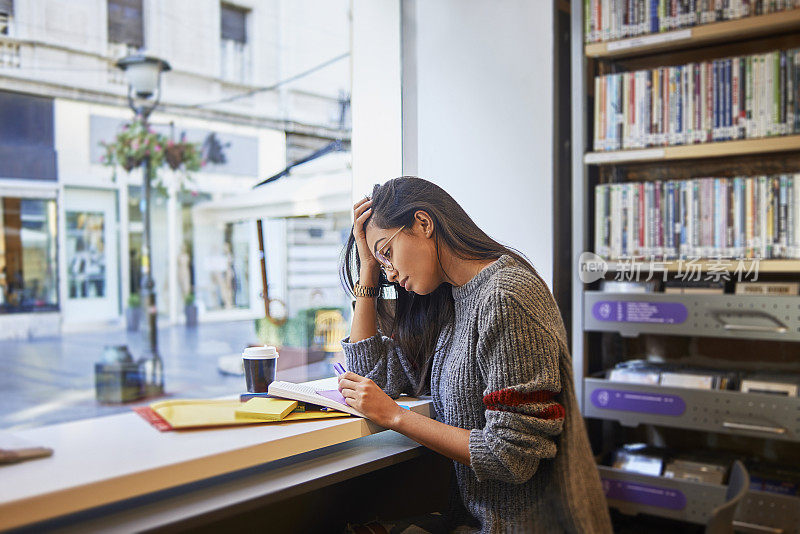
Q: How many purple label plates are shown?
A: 3